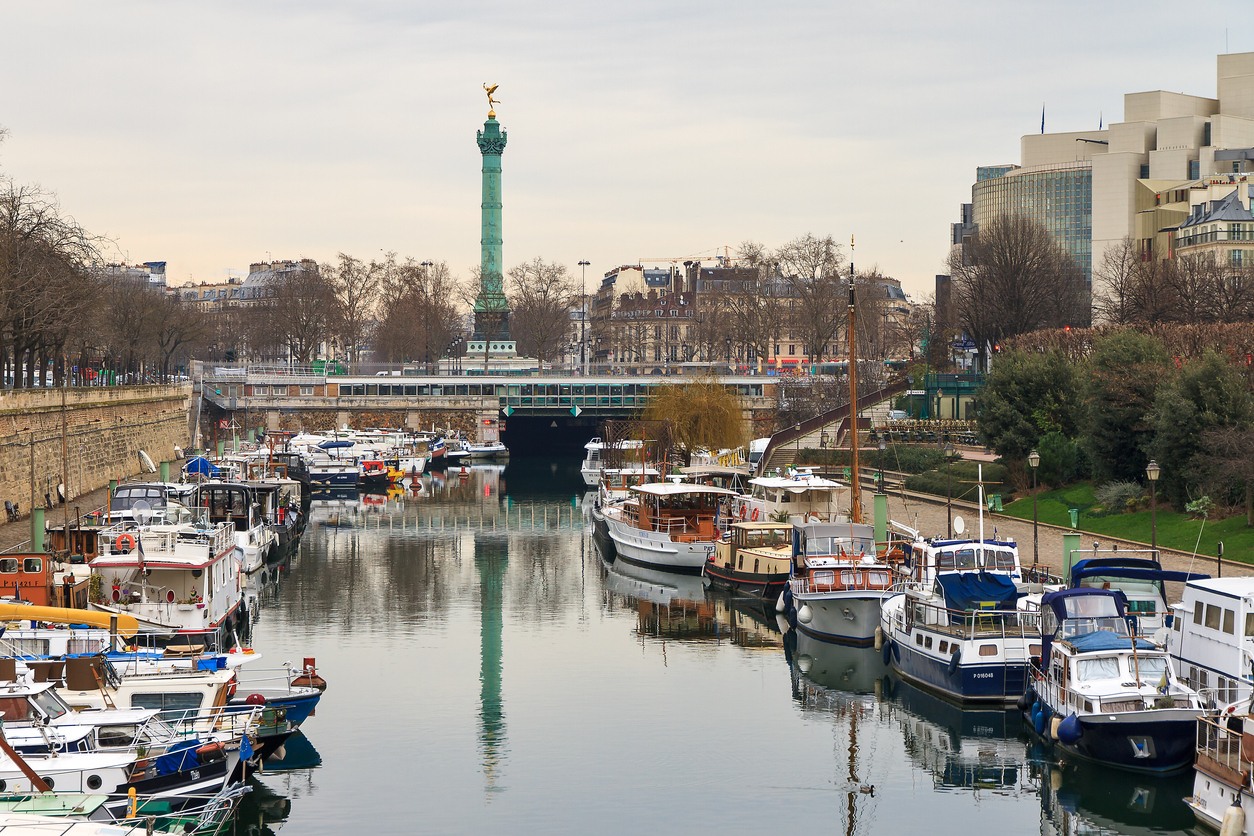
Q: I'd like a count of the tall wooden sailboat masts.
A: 1